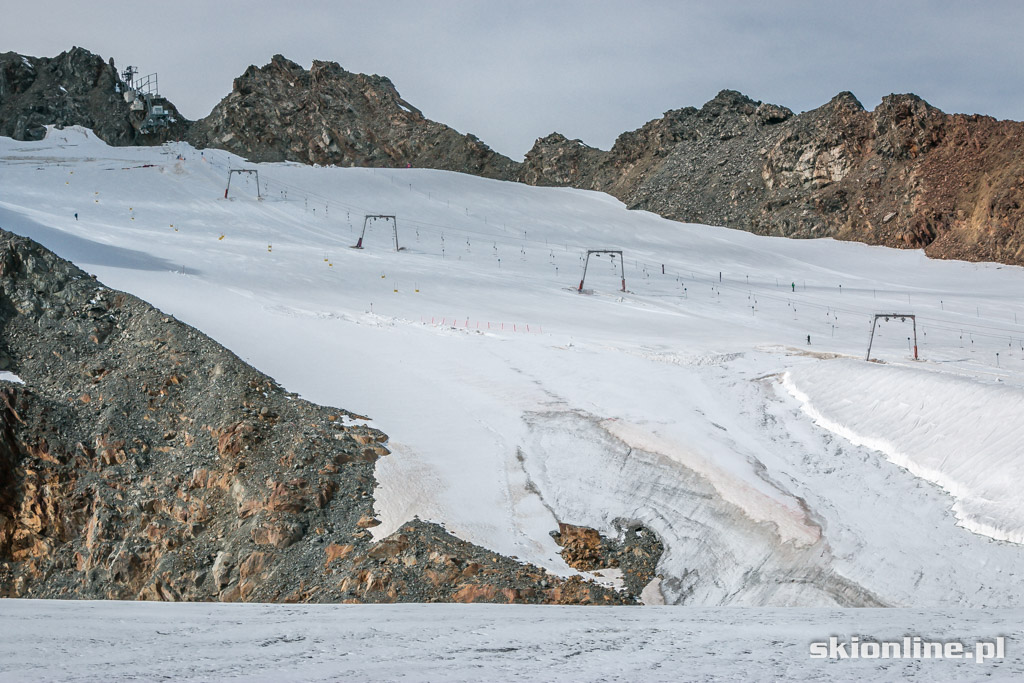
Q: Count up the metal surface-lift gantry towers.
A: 4